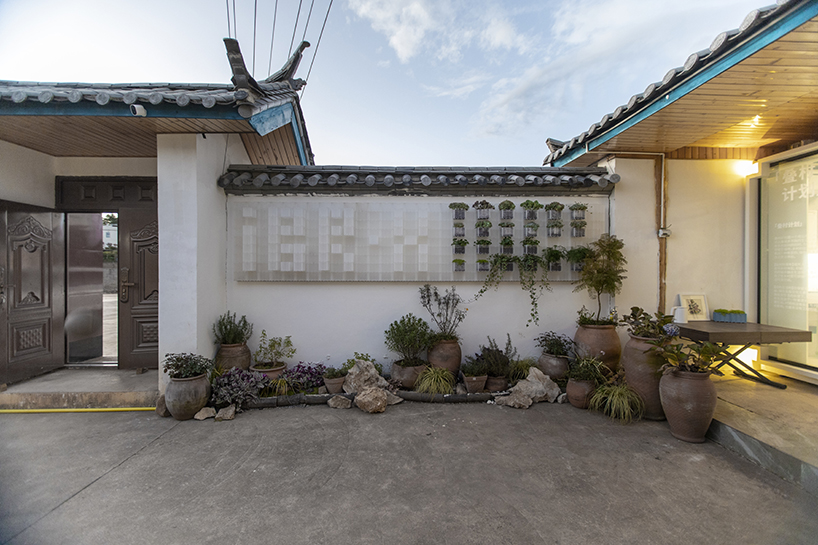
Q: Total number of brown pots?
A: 13